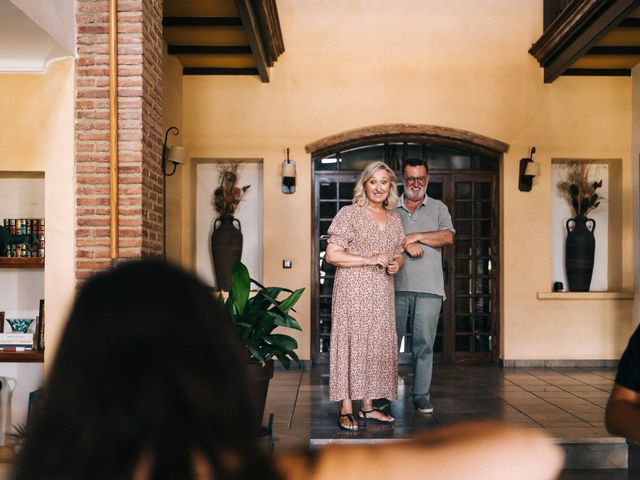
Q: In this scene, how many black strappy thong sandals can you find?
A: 2